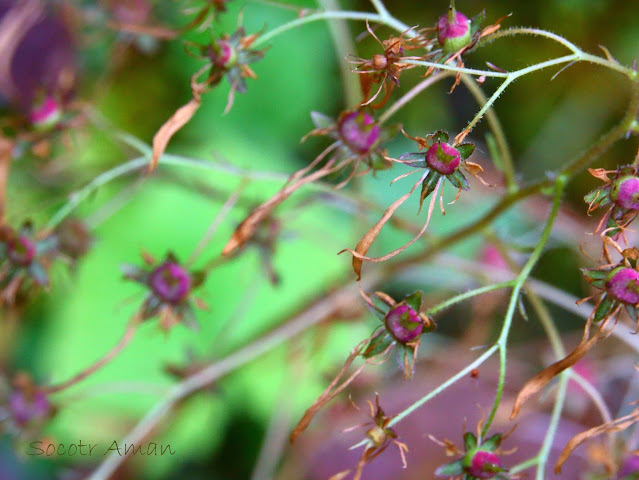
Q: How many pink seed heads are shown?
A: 12